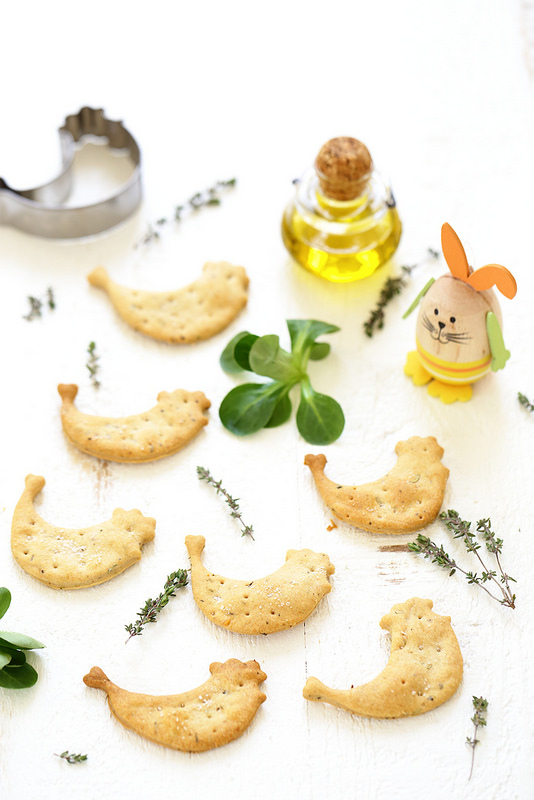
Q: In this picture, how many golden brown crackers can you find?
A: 7